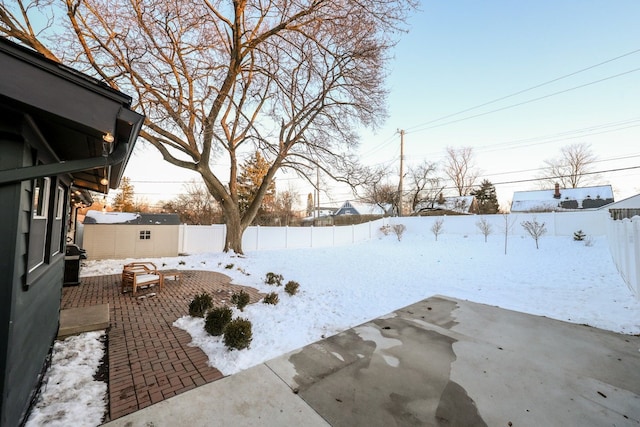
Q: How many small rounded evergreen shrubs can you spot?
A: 7